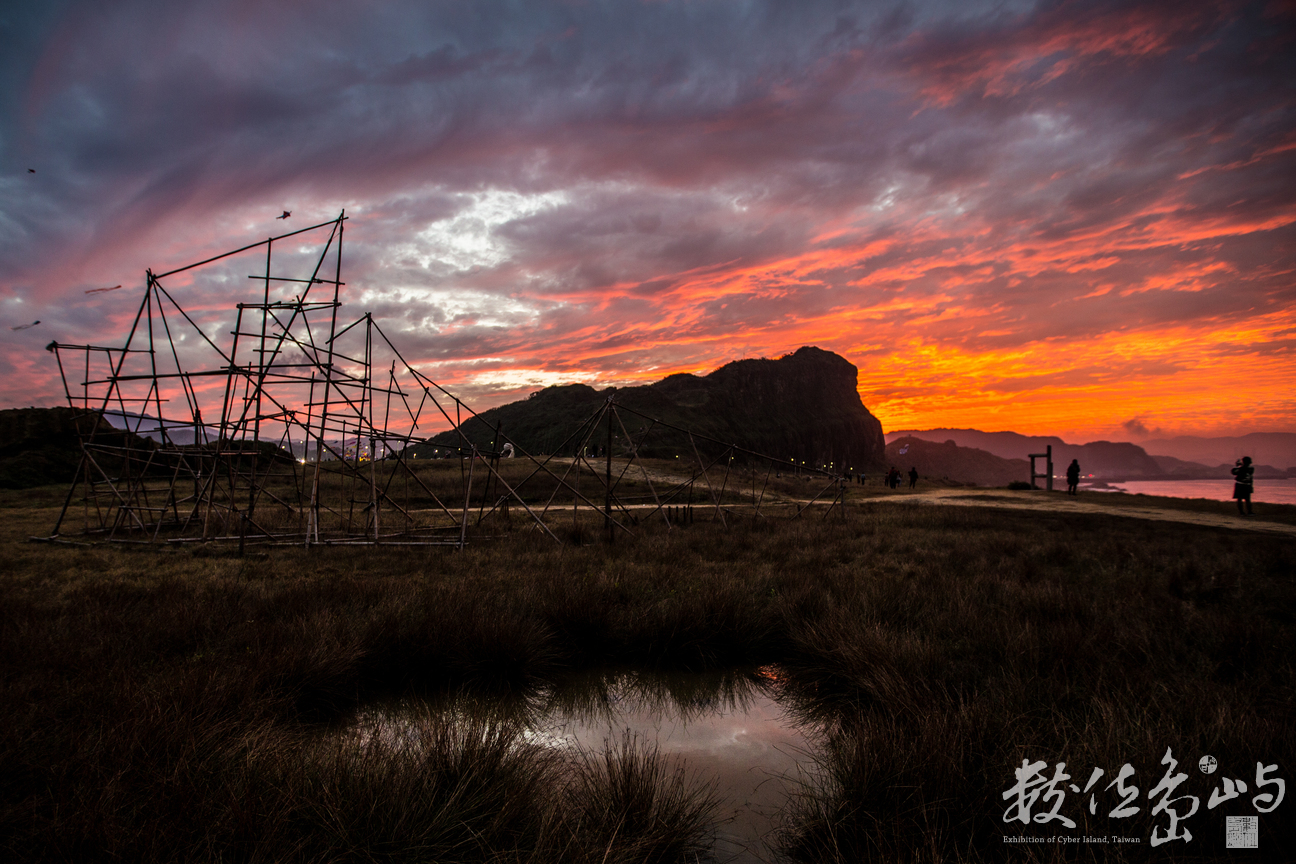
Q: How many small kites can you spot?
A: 4